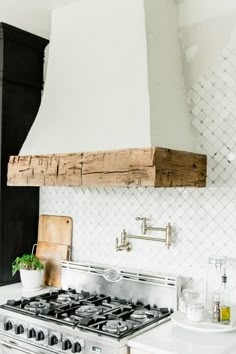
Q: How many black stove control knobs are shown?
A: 7